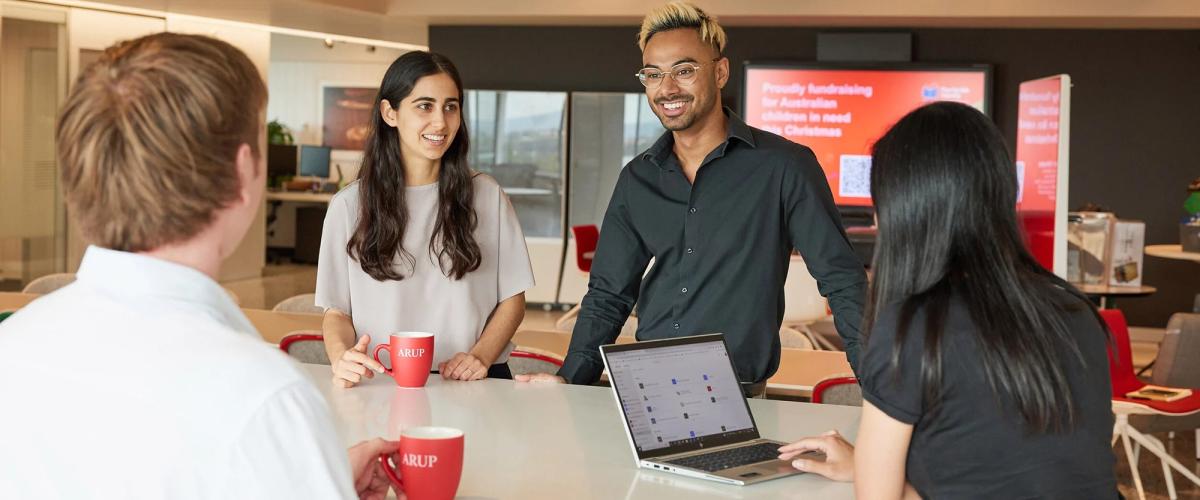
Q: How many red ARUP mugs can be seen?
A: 2